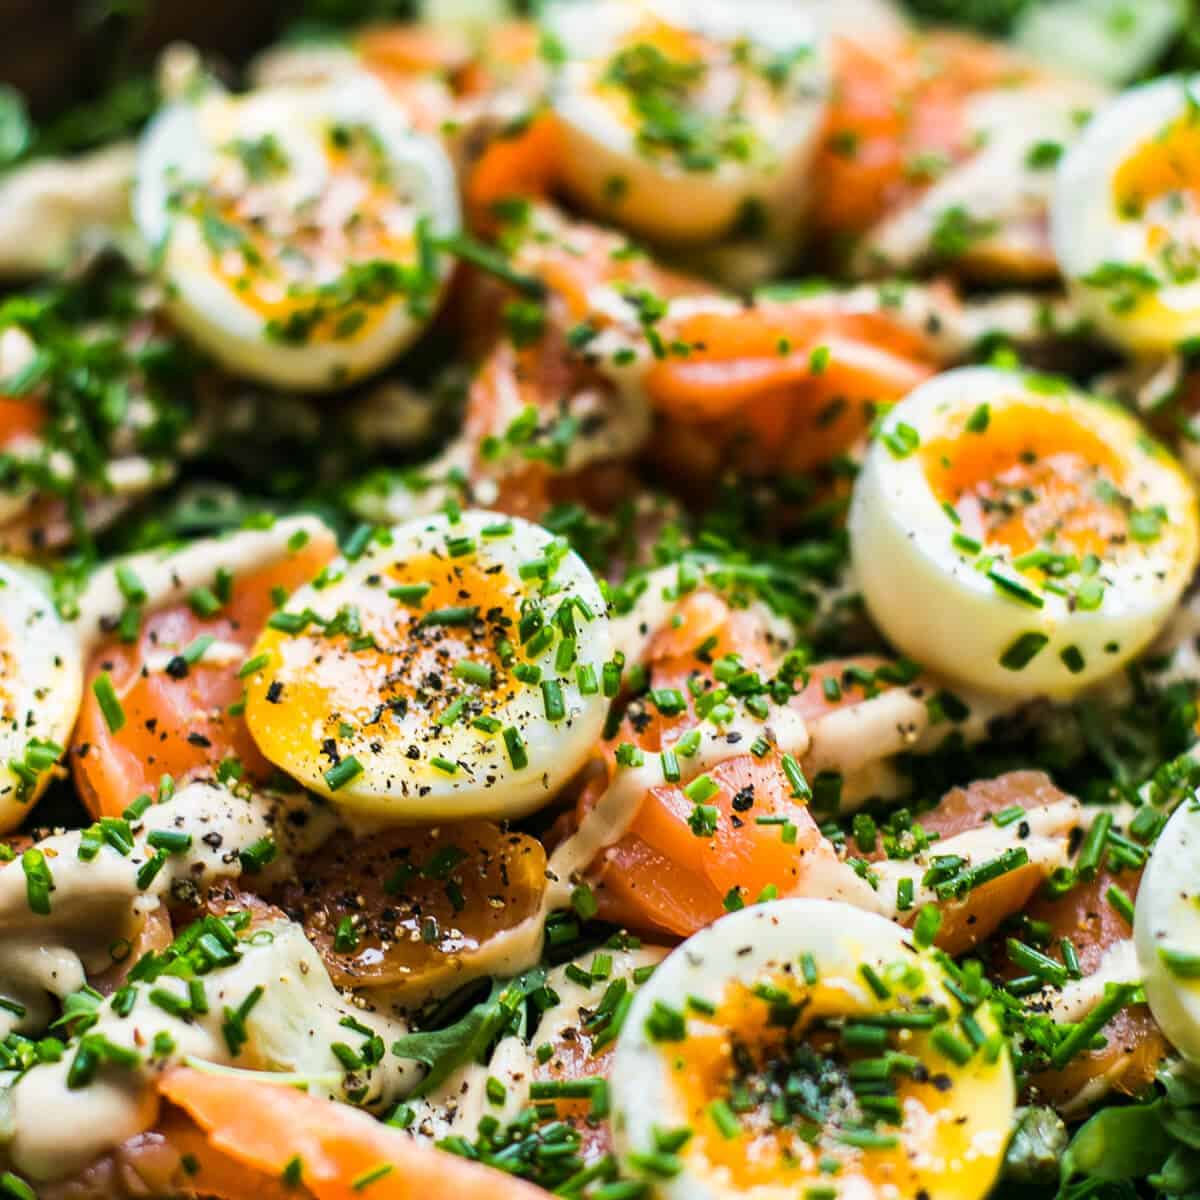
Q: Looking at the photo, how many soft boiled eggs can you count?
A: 8